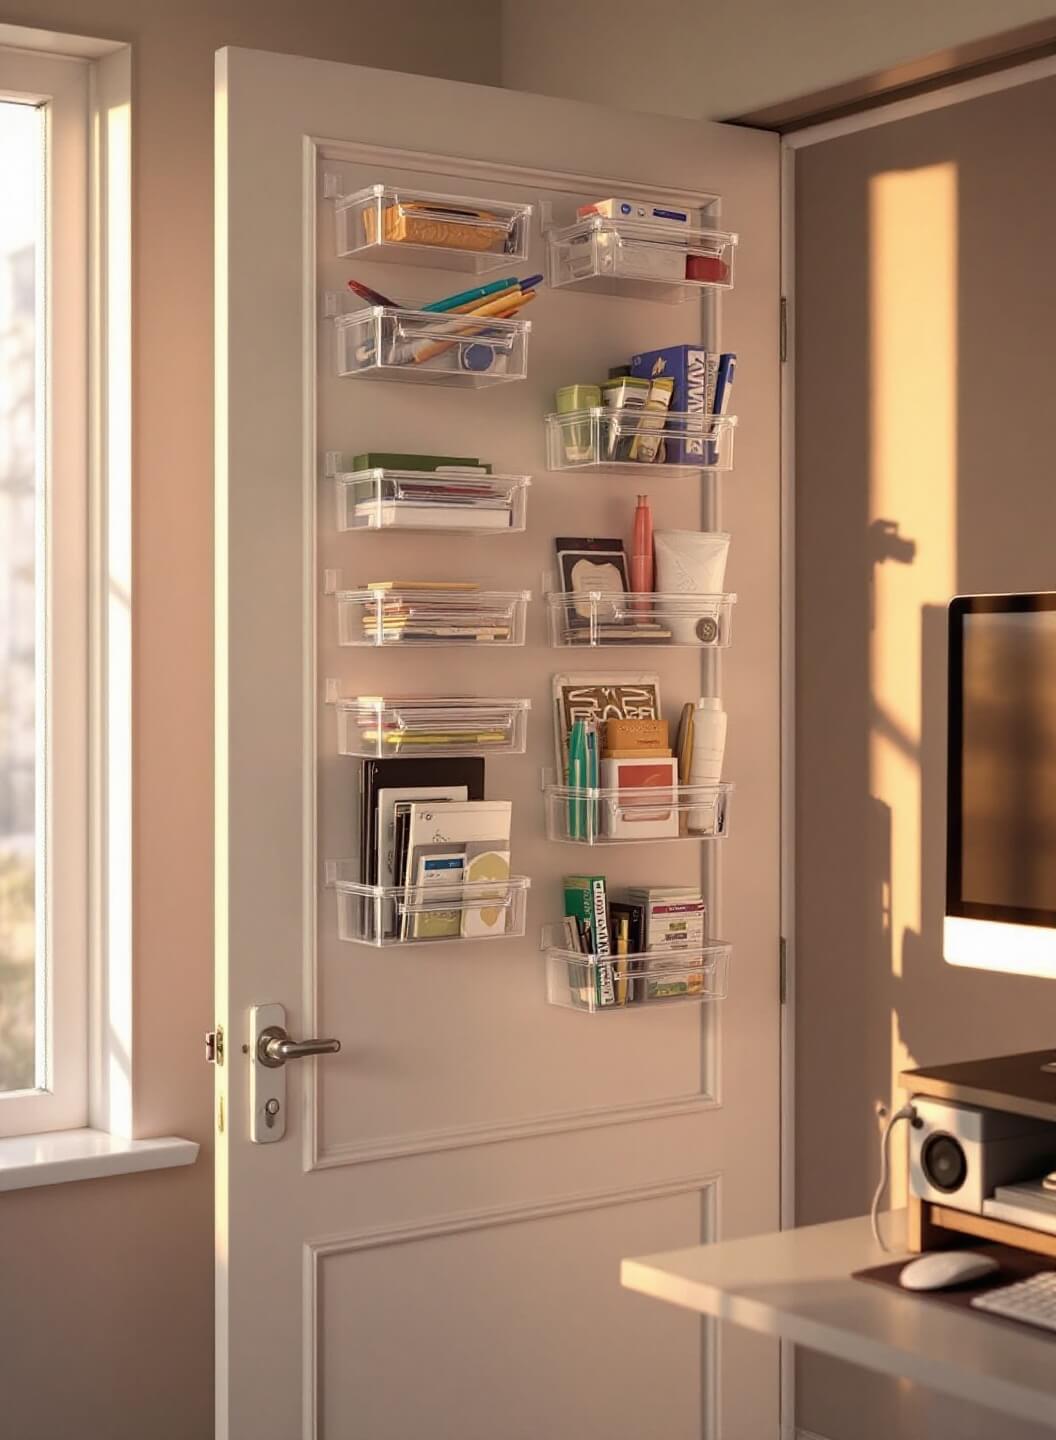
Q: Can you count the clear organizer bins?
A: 11